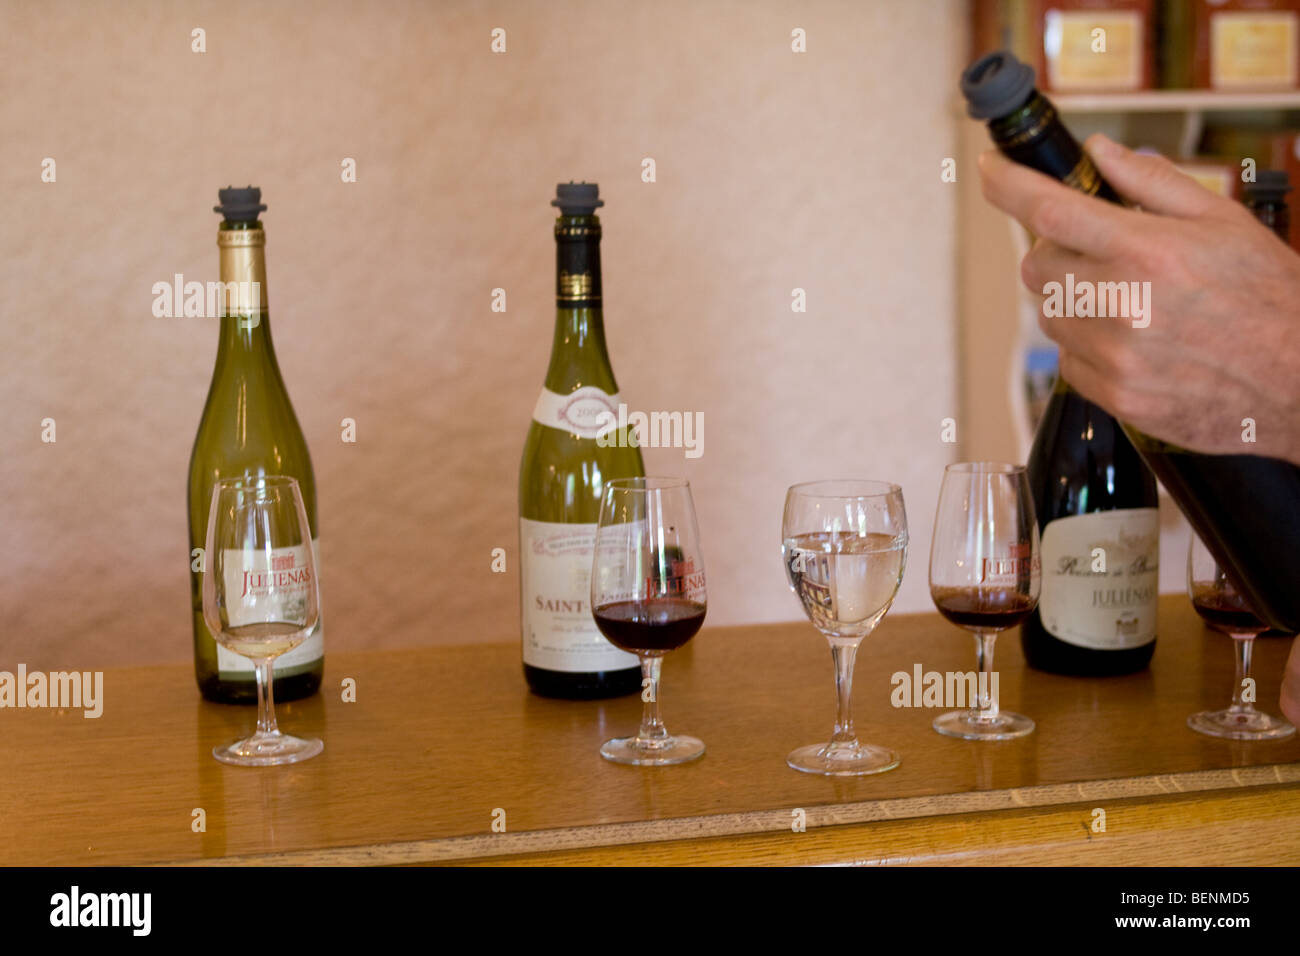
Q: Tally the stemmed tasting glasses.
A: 5